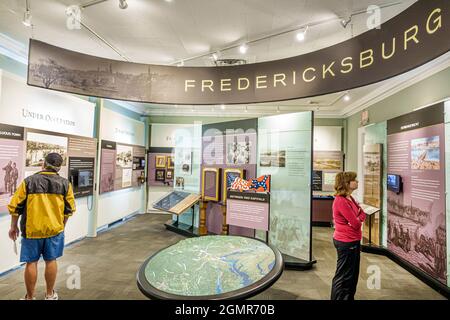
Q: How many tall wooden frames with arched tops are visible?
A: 2